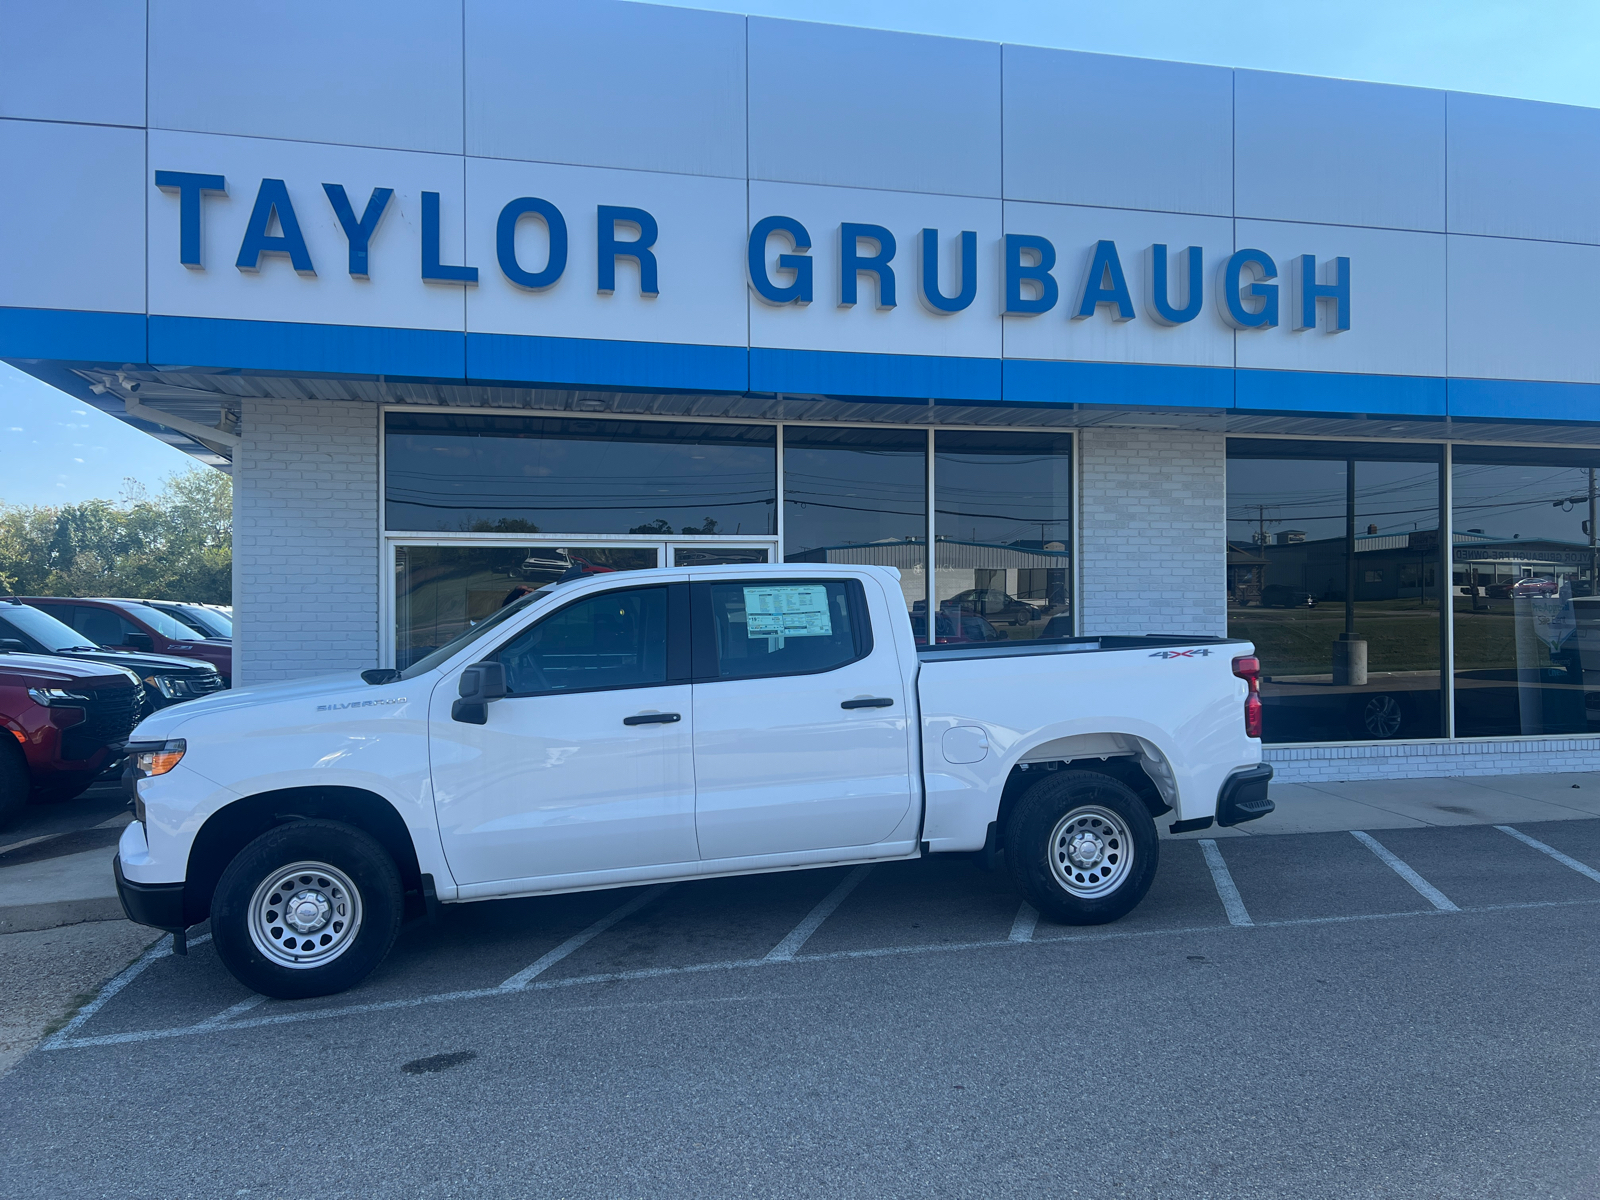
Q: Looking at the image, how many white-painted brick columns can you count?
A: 2